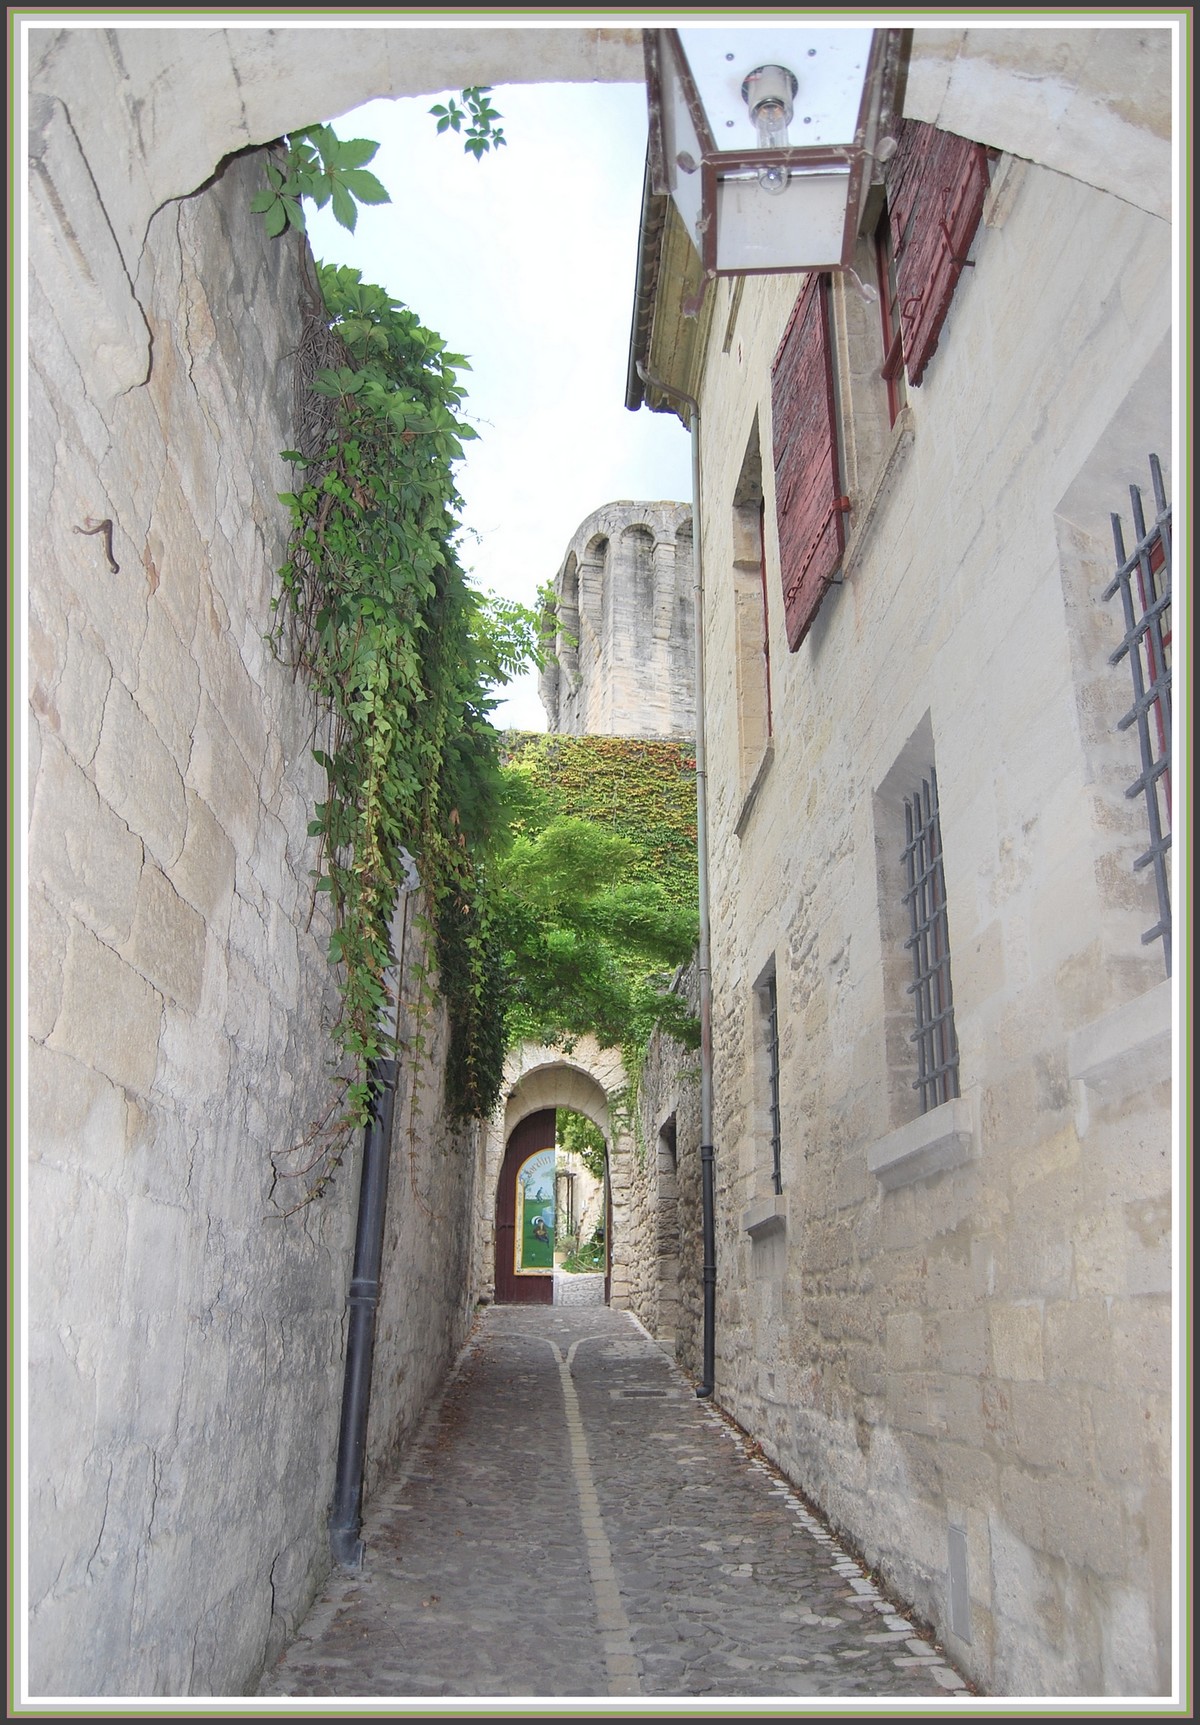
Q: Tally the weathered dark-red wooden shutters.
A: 2